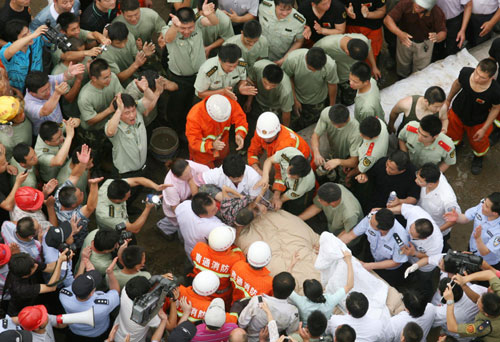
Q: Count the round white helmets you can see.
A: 5